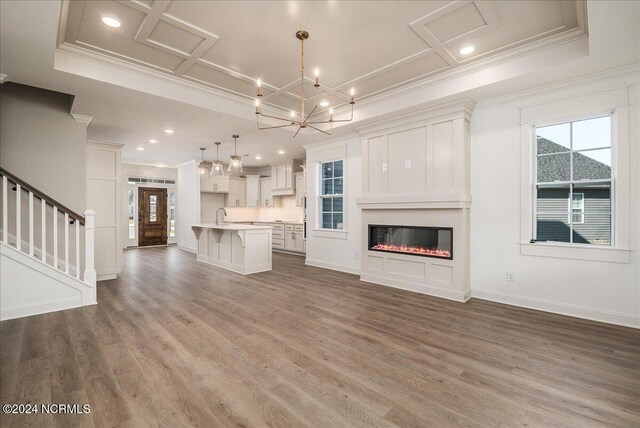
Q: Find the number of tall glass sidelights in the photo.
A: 2